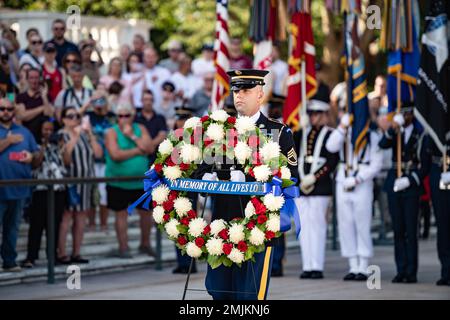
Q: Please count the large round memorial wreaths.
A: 1